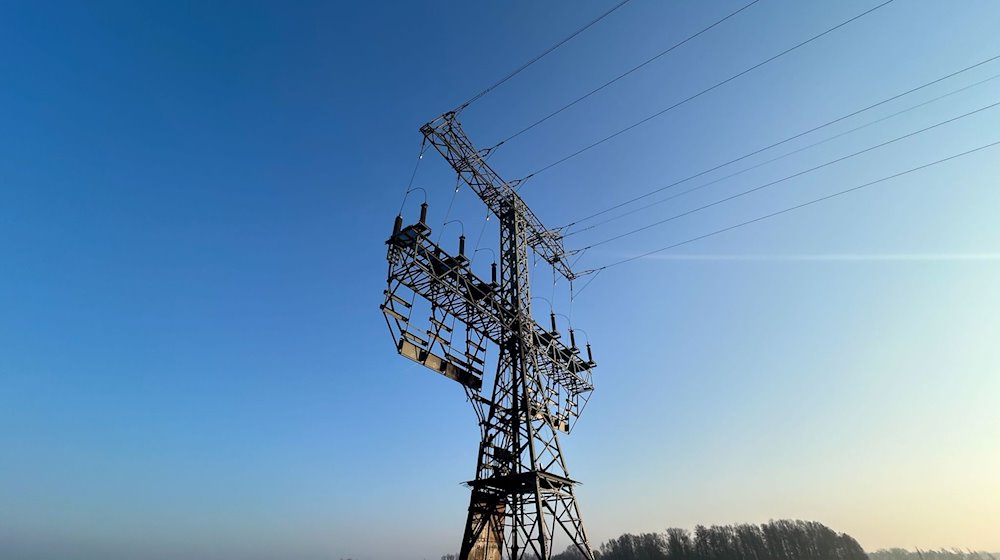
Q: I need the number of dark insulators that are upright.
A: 7